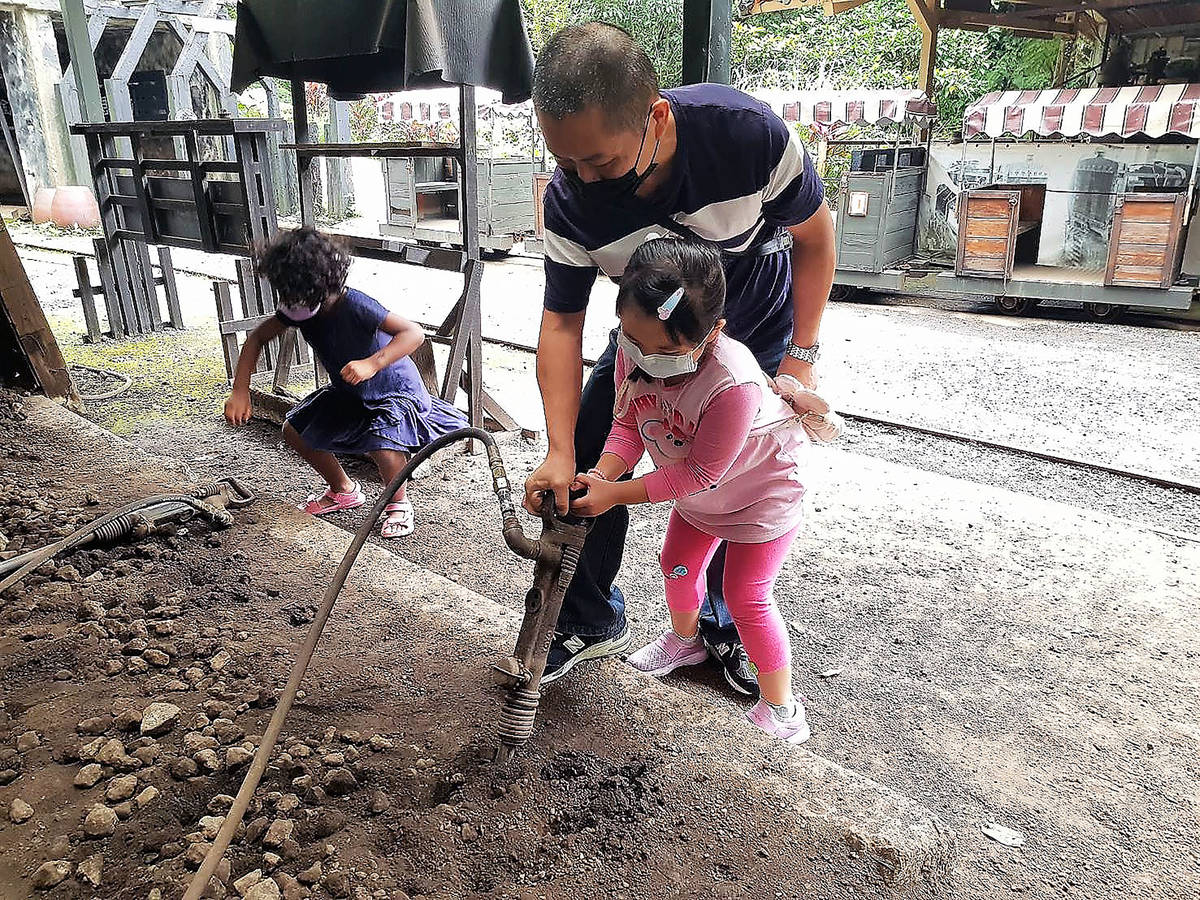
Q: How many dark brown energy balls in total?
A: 0